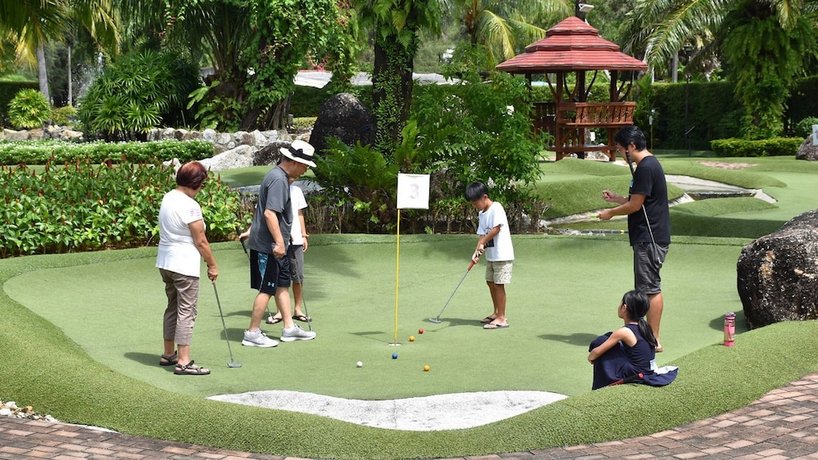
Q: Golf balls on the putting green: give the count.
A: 5